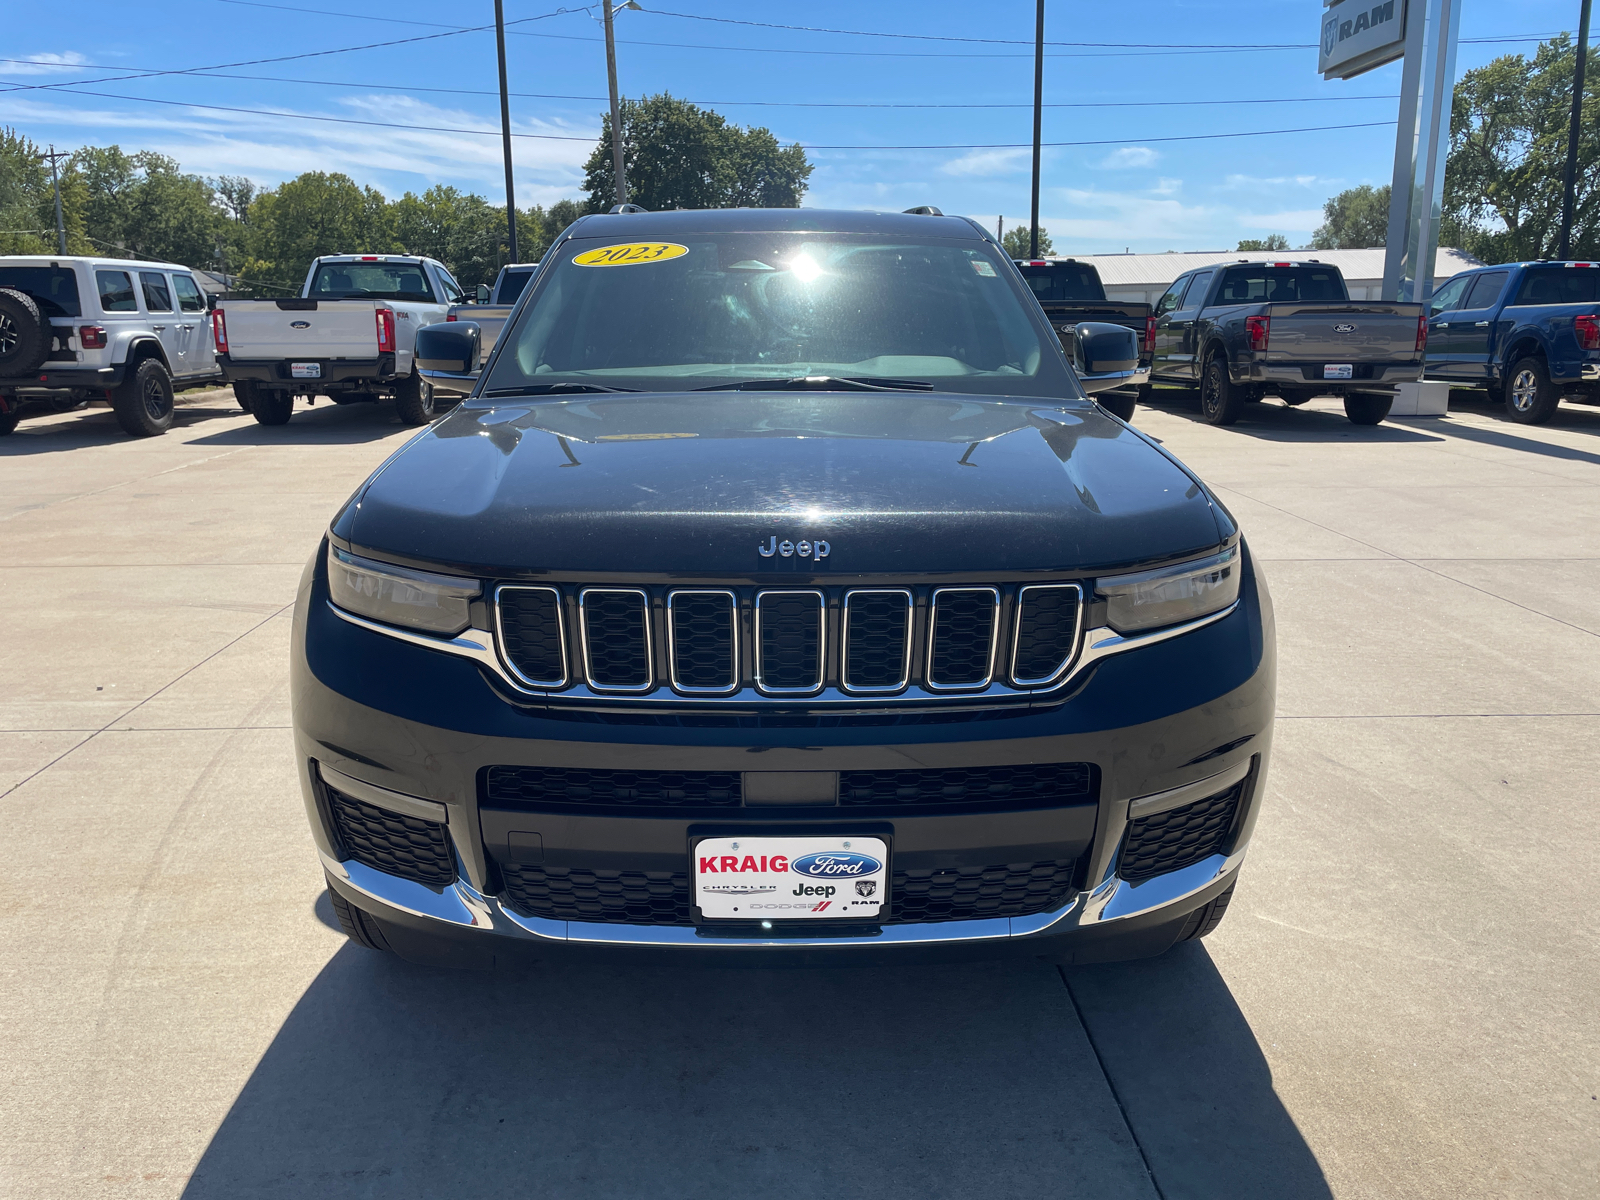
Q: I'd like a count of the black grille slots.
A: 7